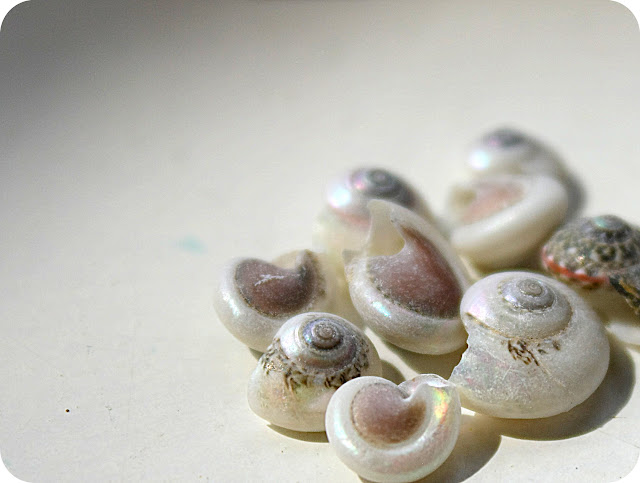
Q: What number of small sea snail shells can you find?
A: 9